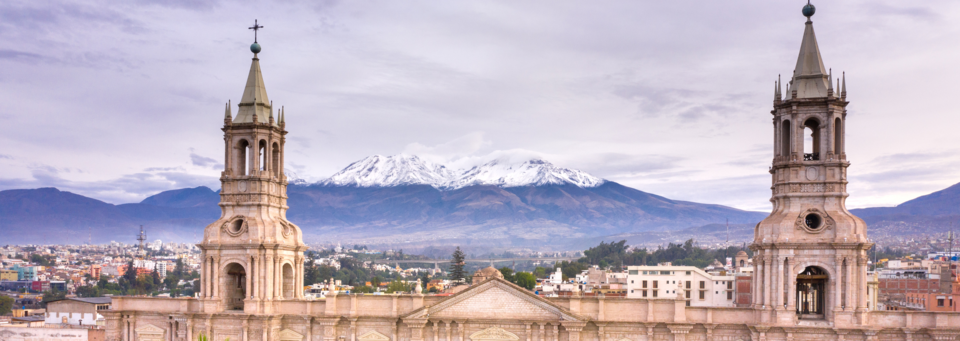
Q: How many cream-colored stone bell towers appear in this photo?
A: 2